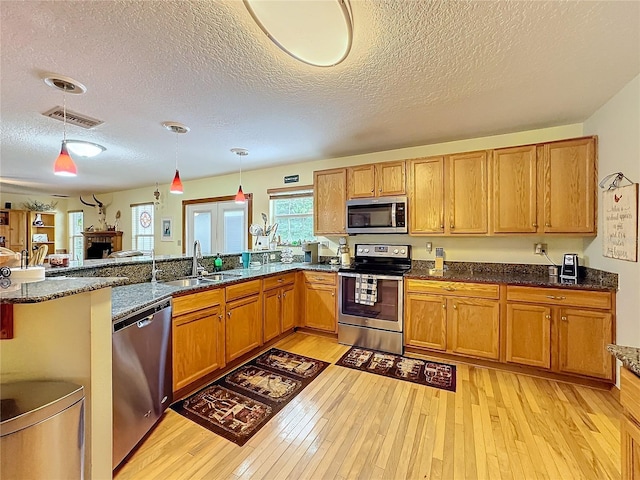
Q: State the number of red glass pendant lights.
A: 3